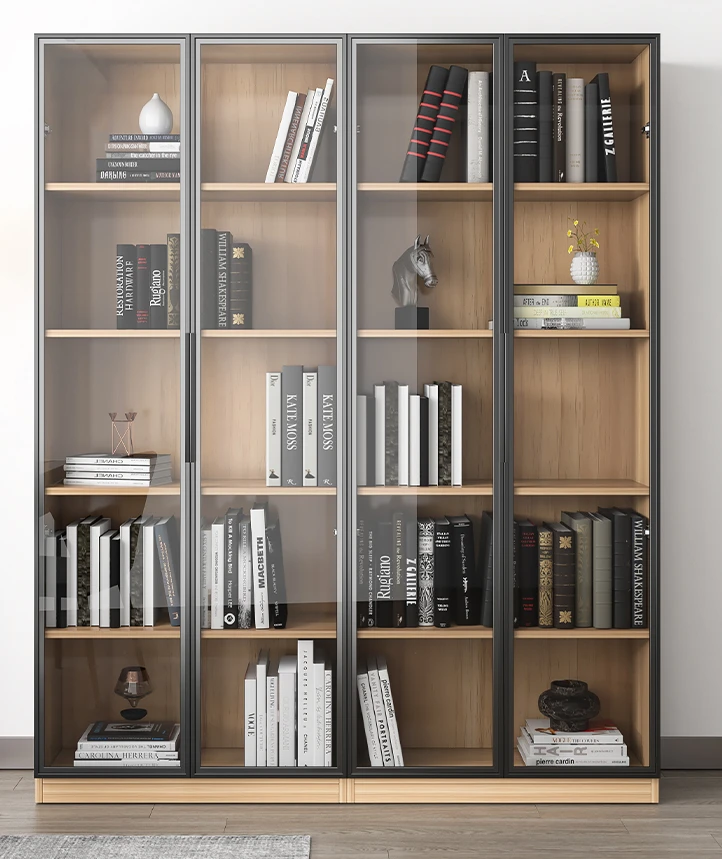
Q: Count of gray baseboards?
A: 2